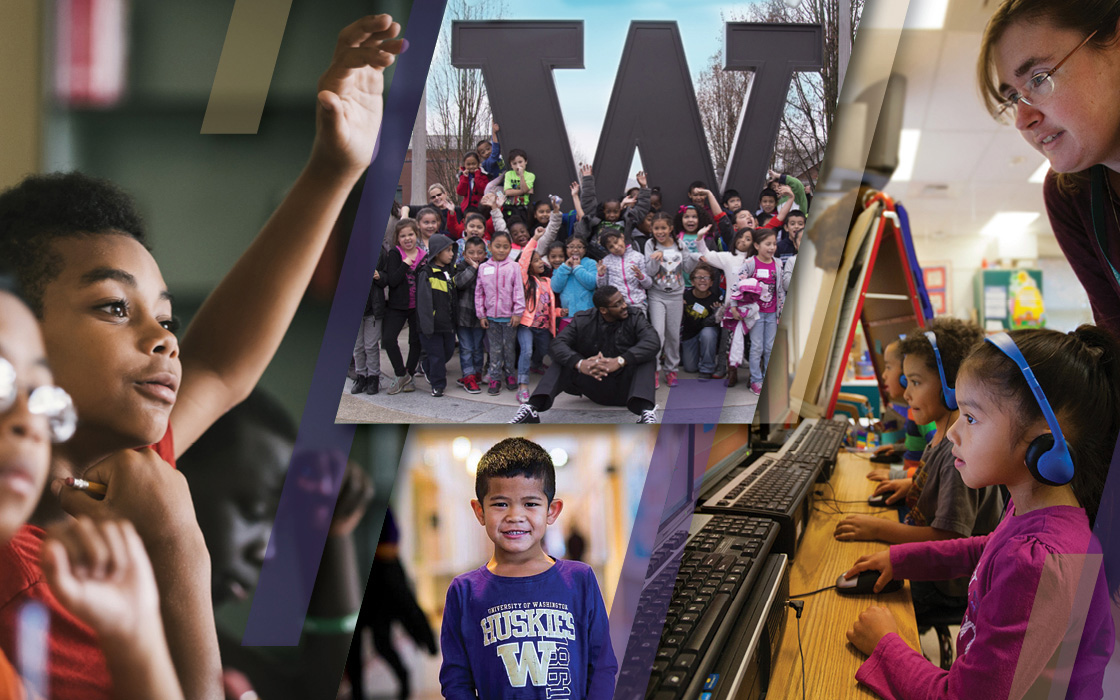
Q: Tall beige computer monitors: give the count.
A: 0